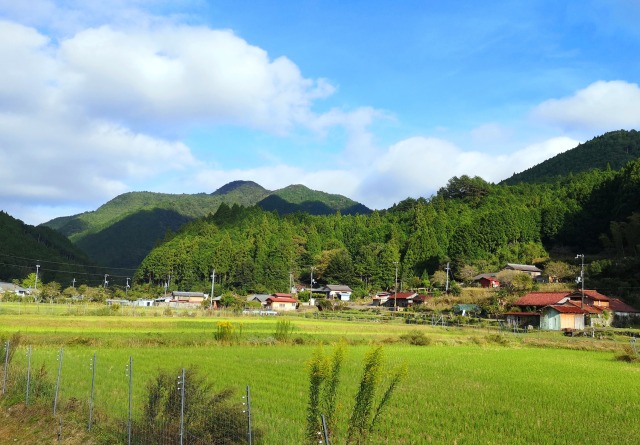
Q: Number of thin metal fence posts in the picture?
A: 8